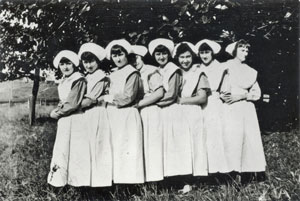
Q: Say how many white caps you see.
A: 8